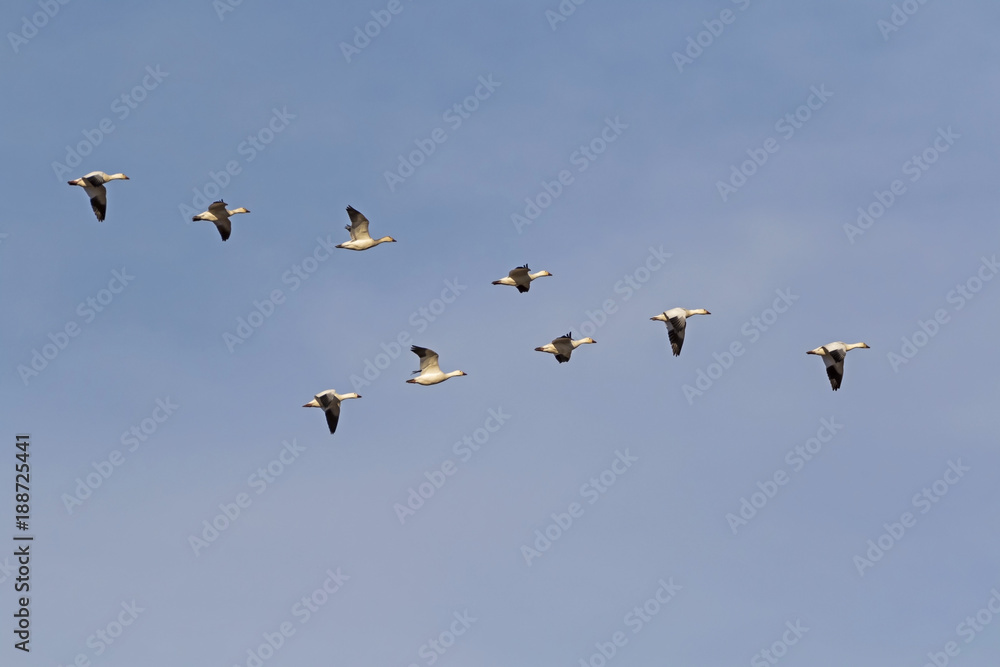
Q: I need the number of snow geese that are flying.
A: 9